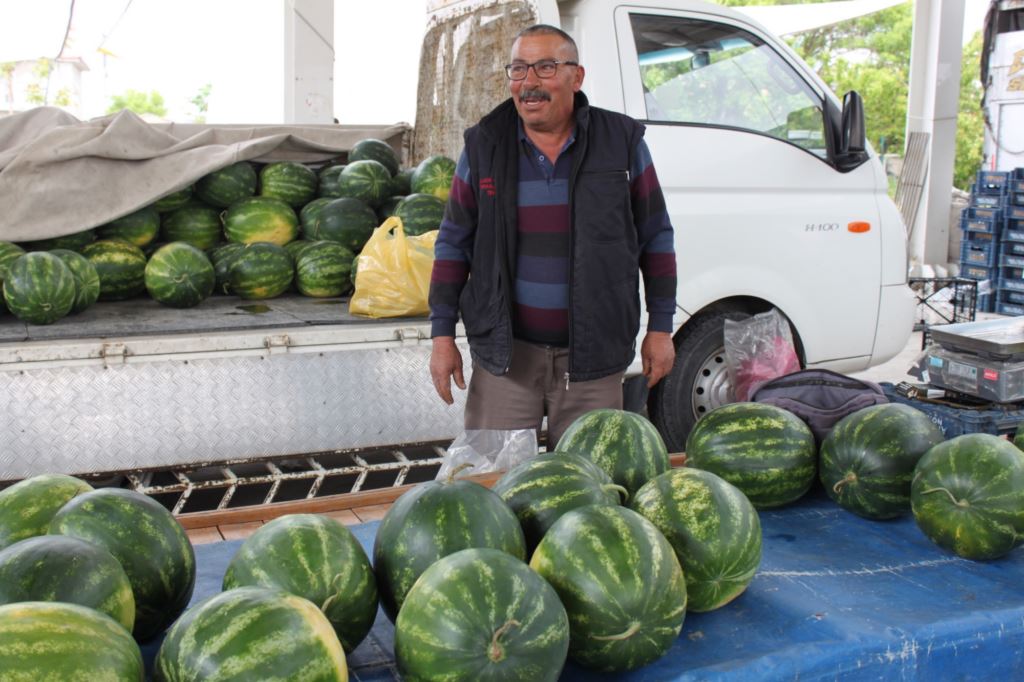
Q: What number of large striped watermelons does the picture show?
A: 15